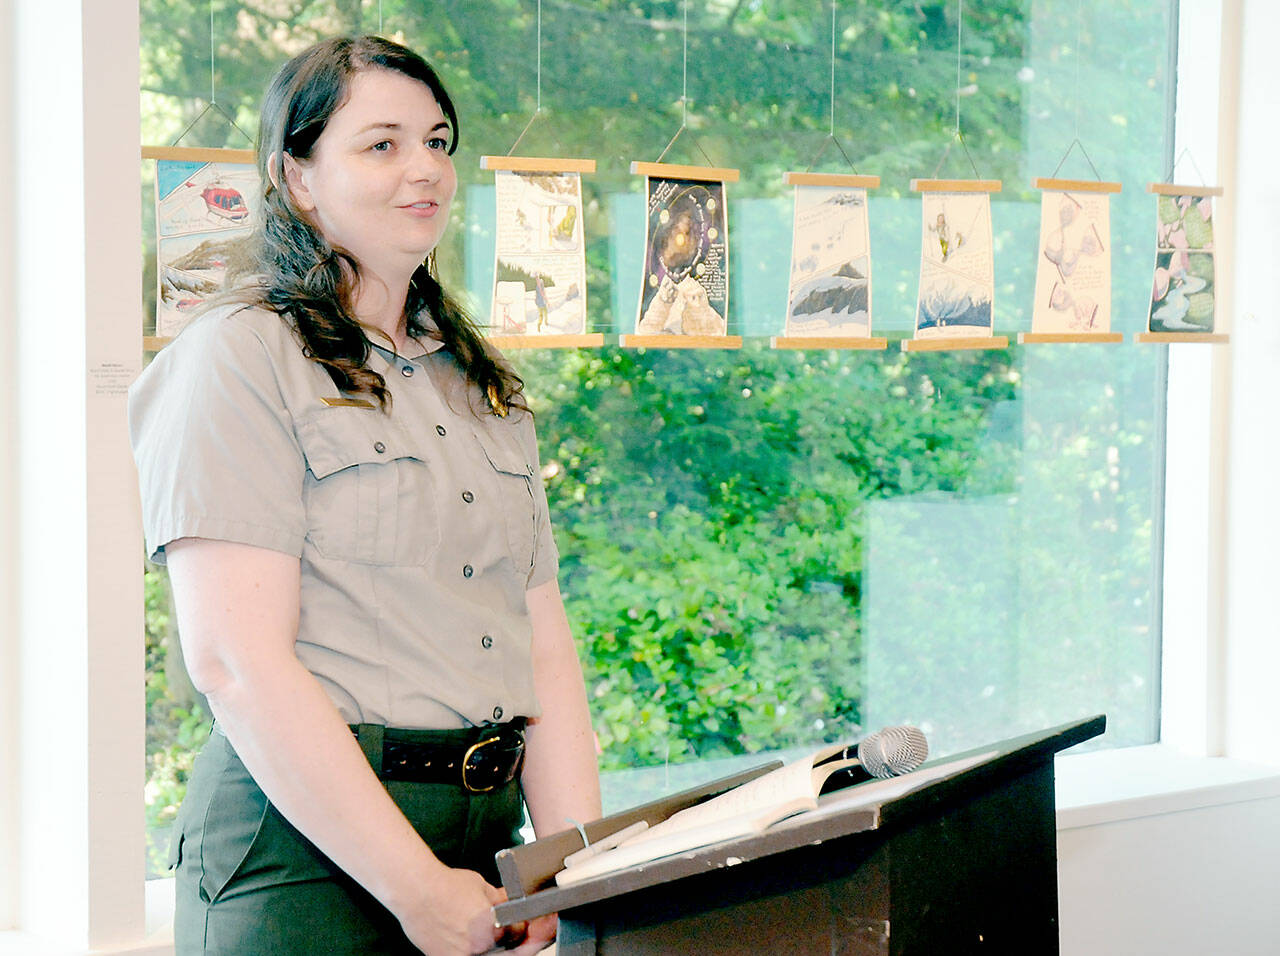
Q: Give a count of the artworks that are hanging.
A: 7